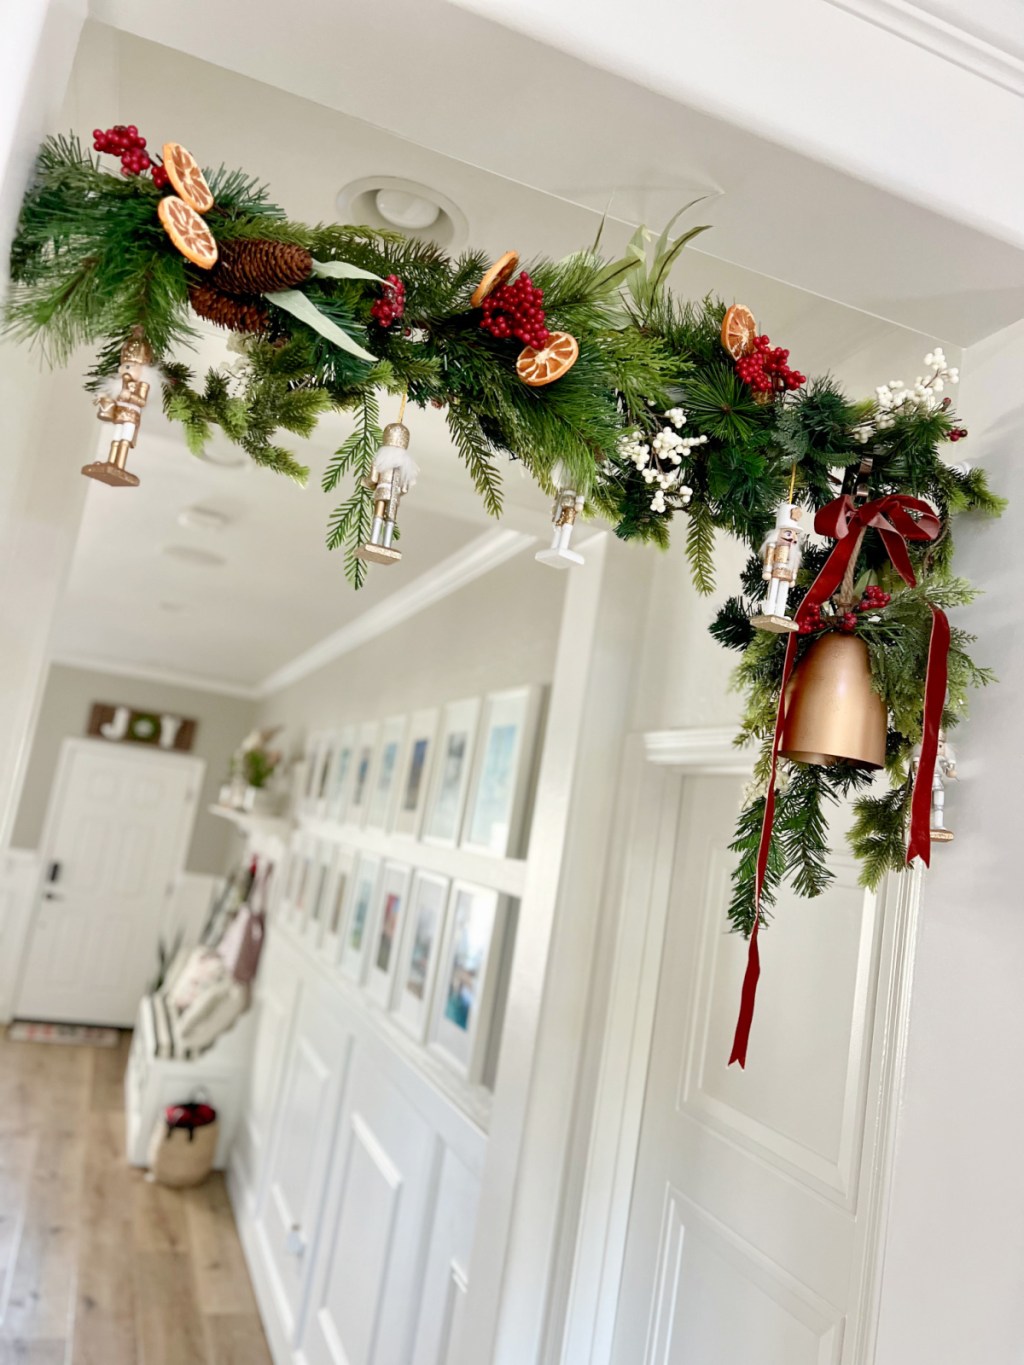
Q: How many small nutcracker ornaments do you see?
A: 5